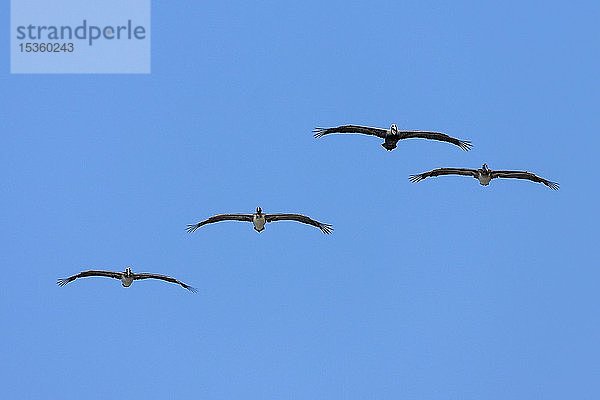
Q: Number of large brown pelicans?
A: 4